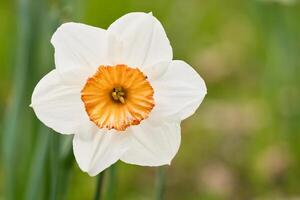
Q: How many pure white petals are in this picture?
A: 6